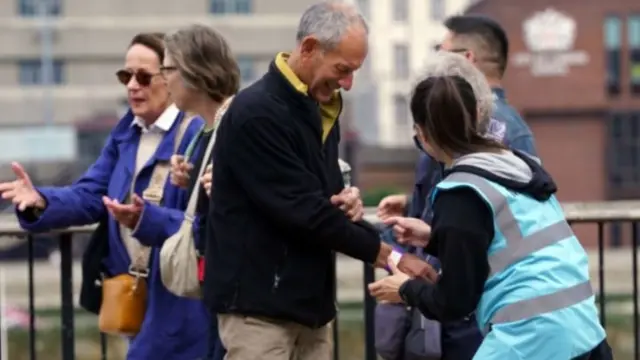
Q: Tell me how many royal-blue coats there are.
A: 1